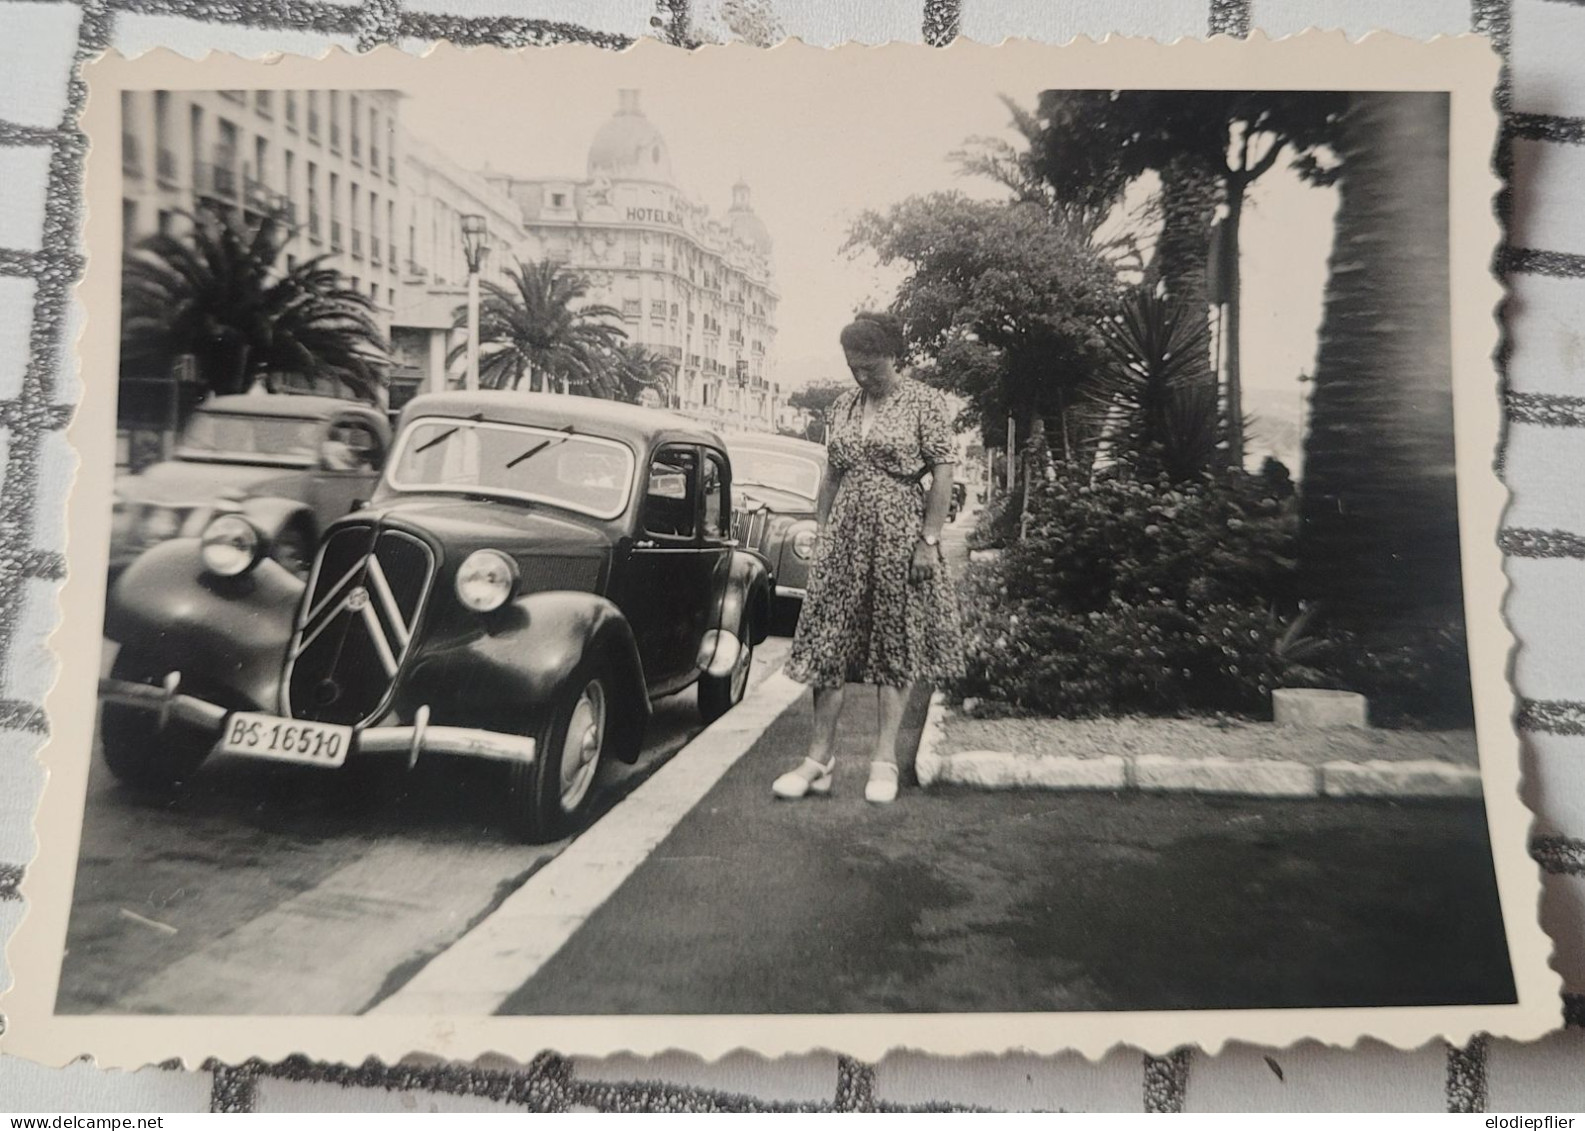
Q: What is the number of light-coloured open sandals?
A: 2